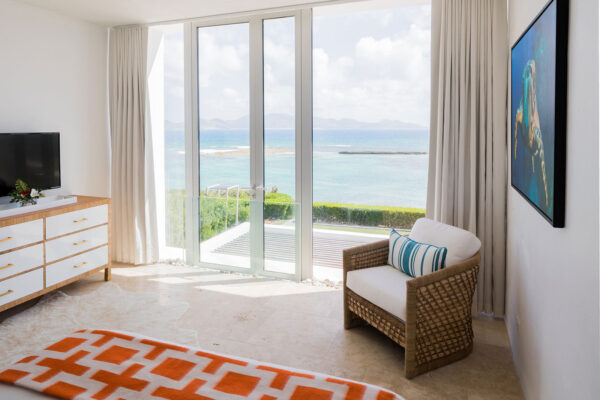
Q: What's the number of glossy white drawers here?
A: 6